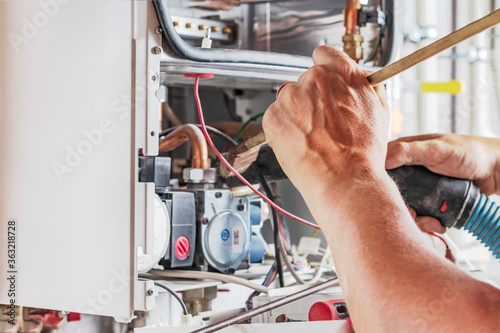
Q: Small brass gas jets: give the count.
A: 5